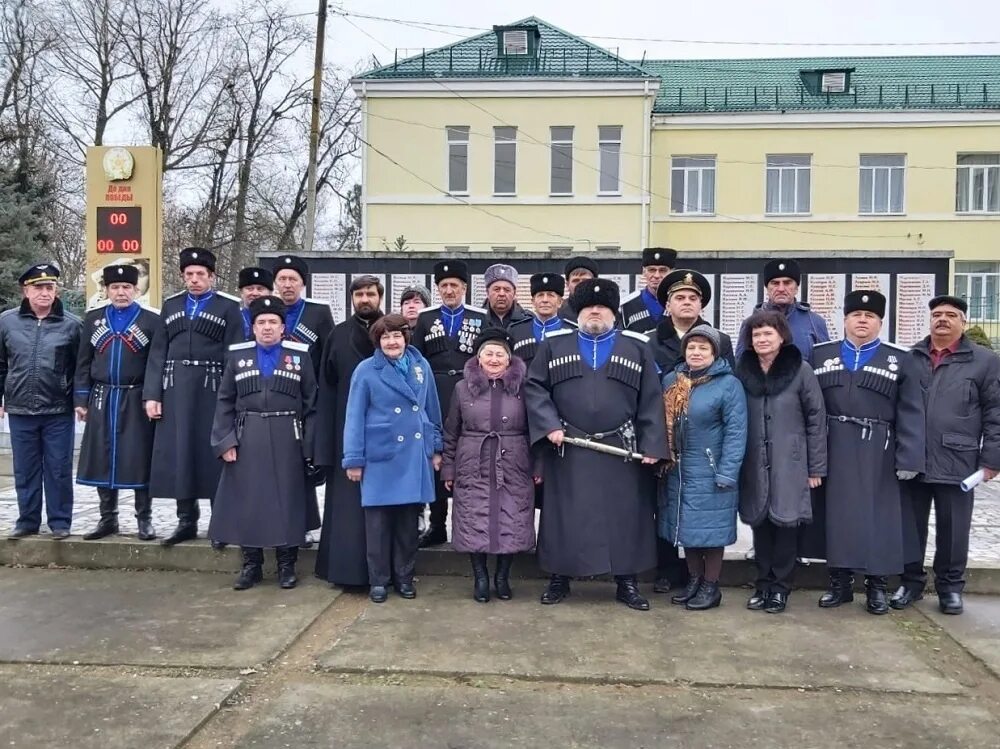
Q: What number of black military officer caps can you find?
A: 2